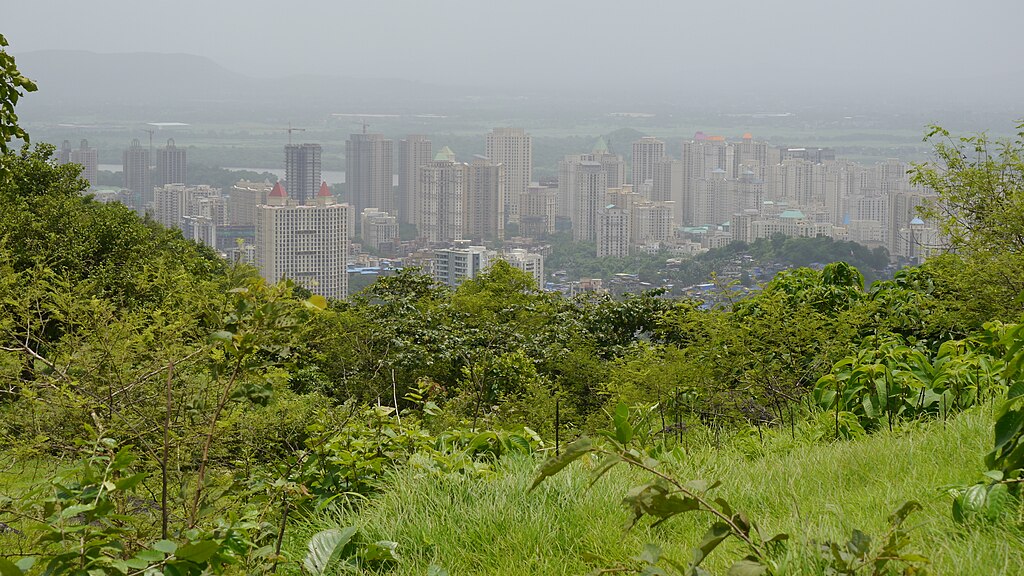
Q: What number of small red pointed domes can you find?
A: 2